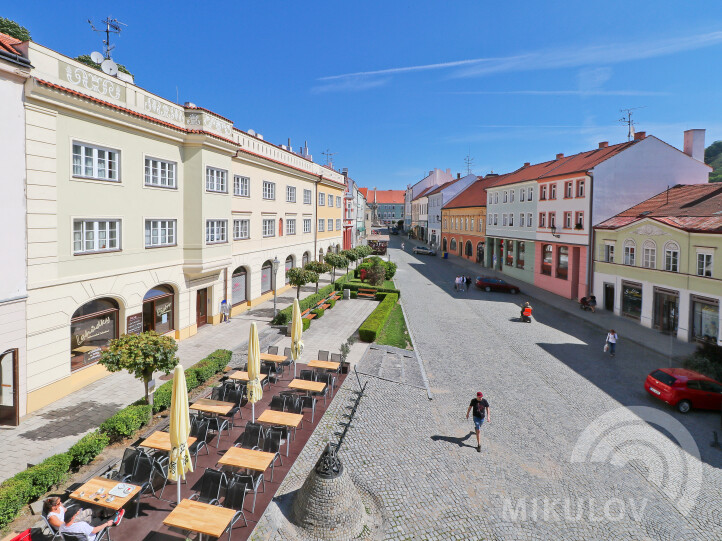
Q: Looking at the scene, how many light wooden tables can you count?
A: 10